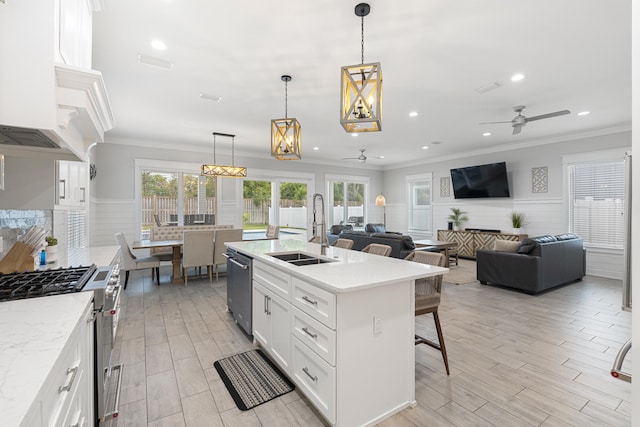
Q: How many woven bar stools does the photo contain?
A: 4